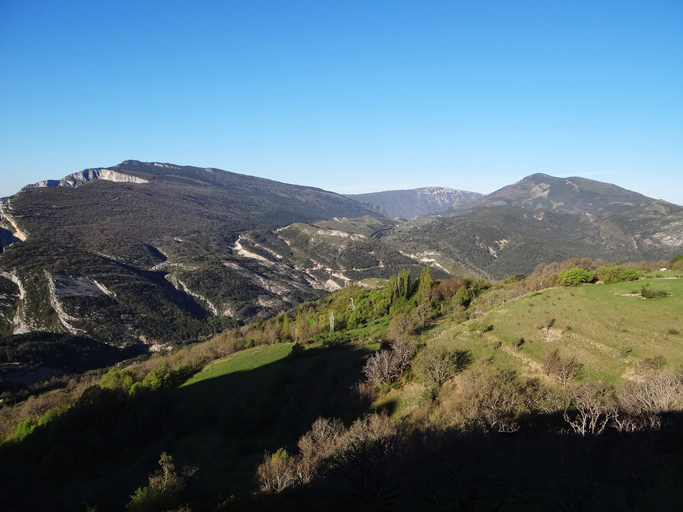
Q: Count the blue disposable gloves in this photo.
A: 0